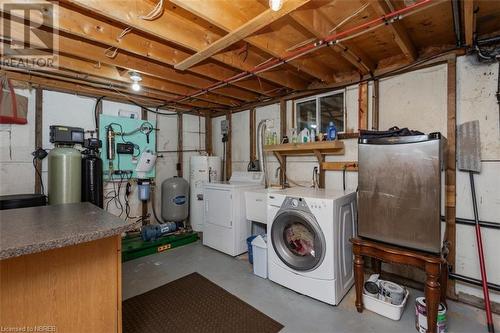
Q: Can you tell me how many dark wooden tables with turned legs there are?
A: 1